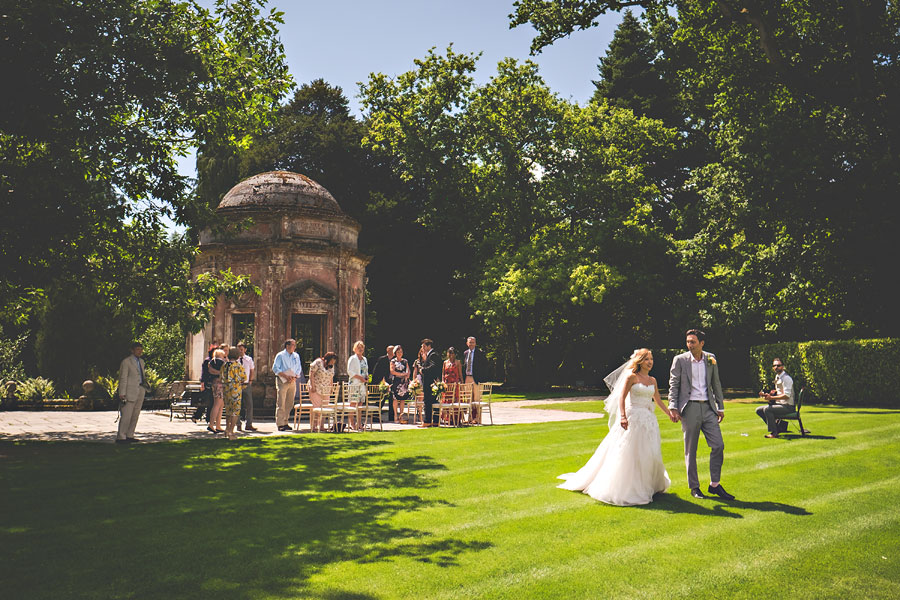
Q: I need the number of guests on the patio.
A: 15